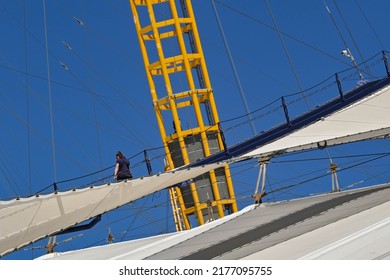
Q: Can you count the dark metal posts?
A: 6